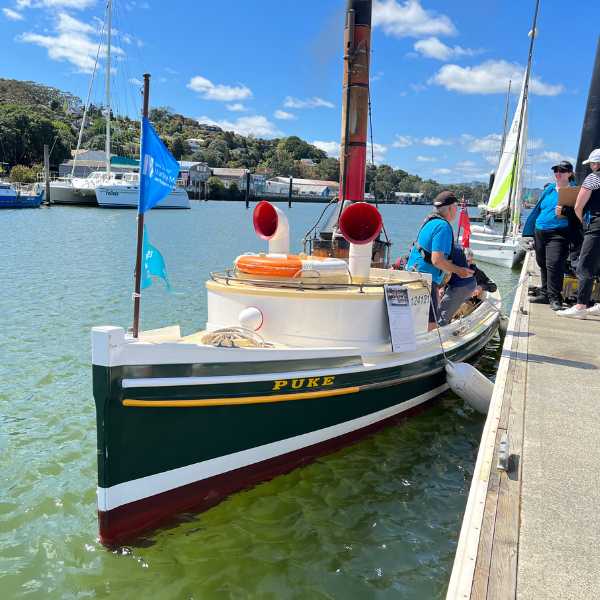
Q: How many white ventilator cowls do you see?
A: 2